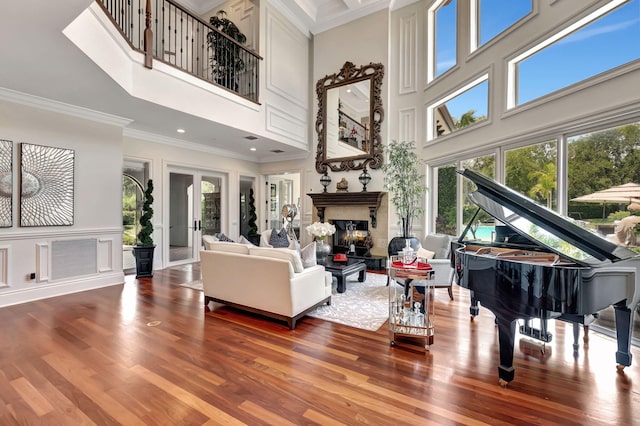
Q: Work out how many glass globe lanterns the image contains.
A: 2